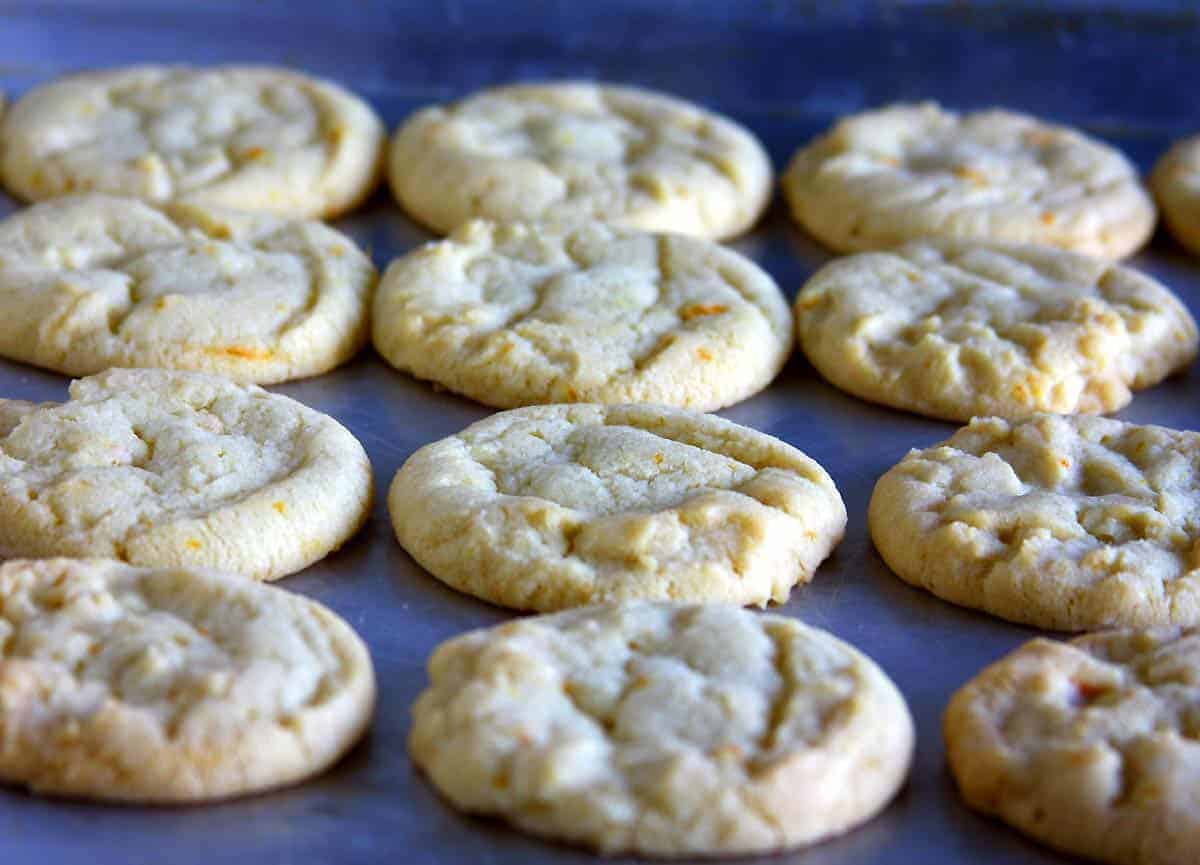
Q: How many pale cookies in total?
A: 13